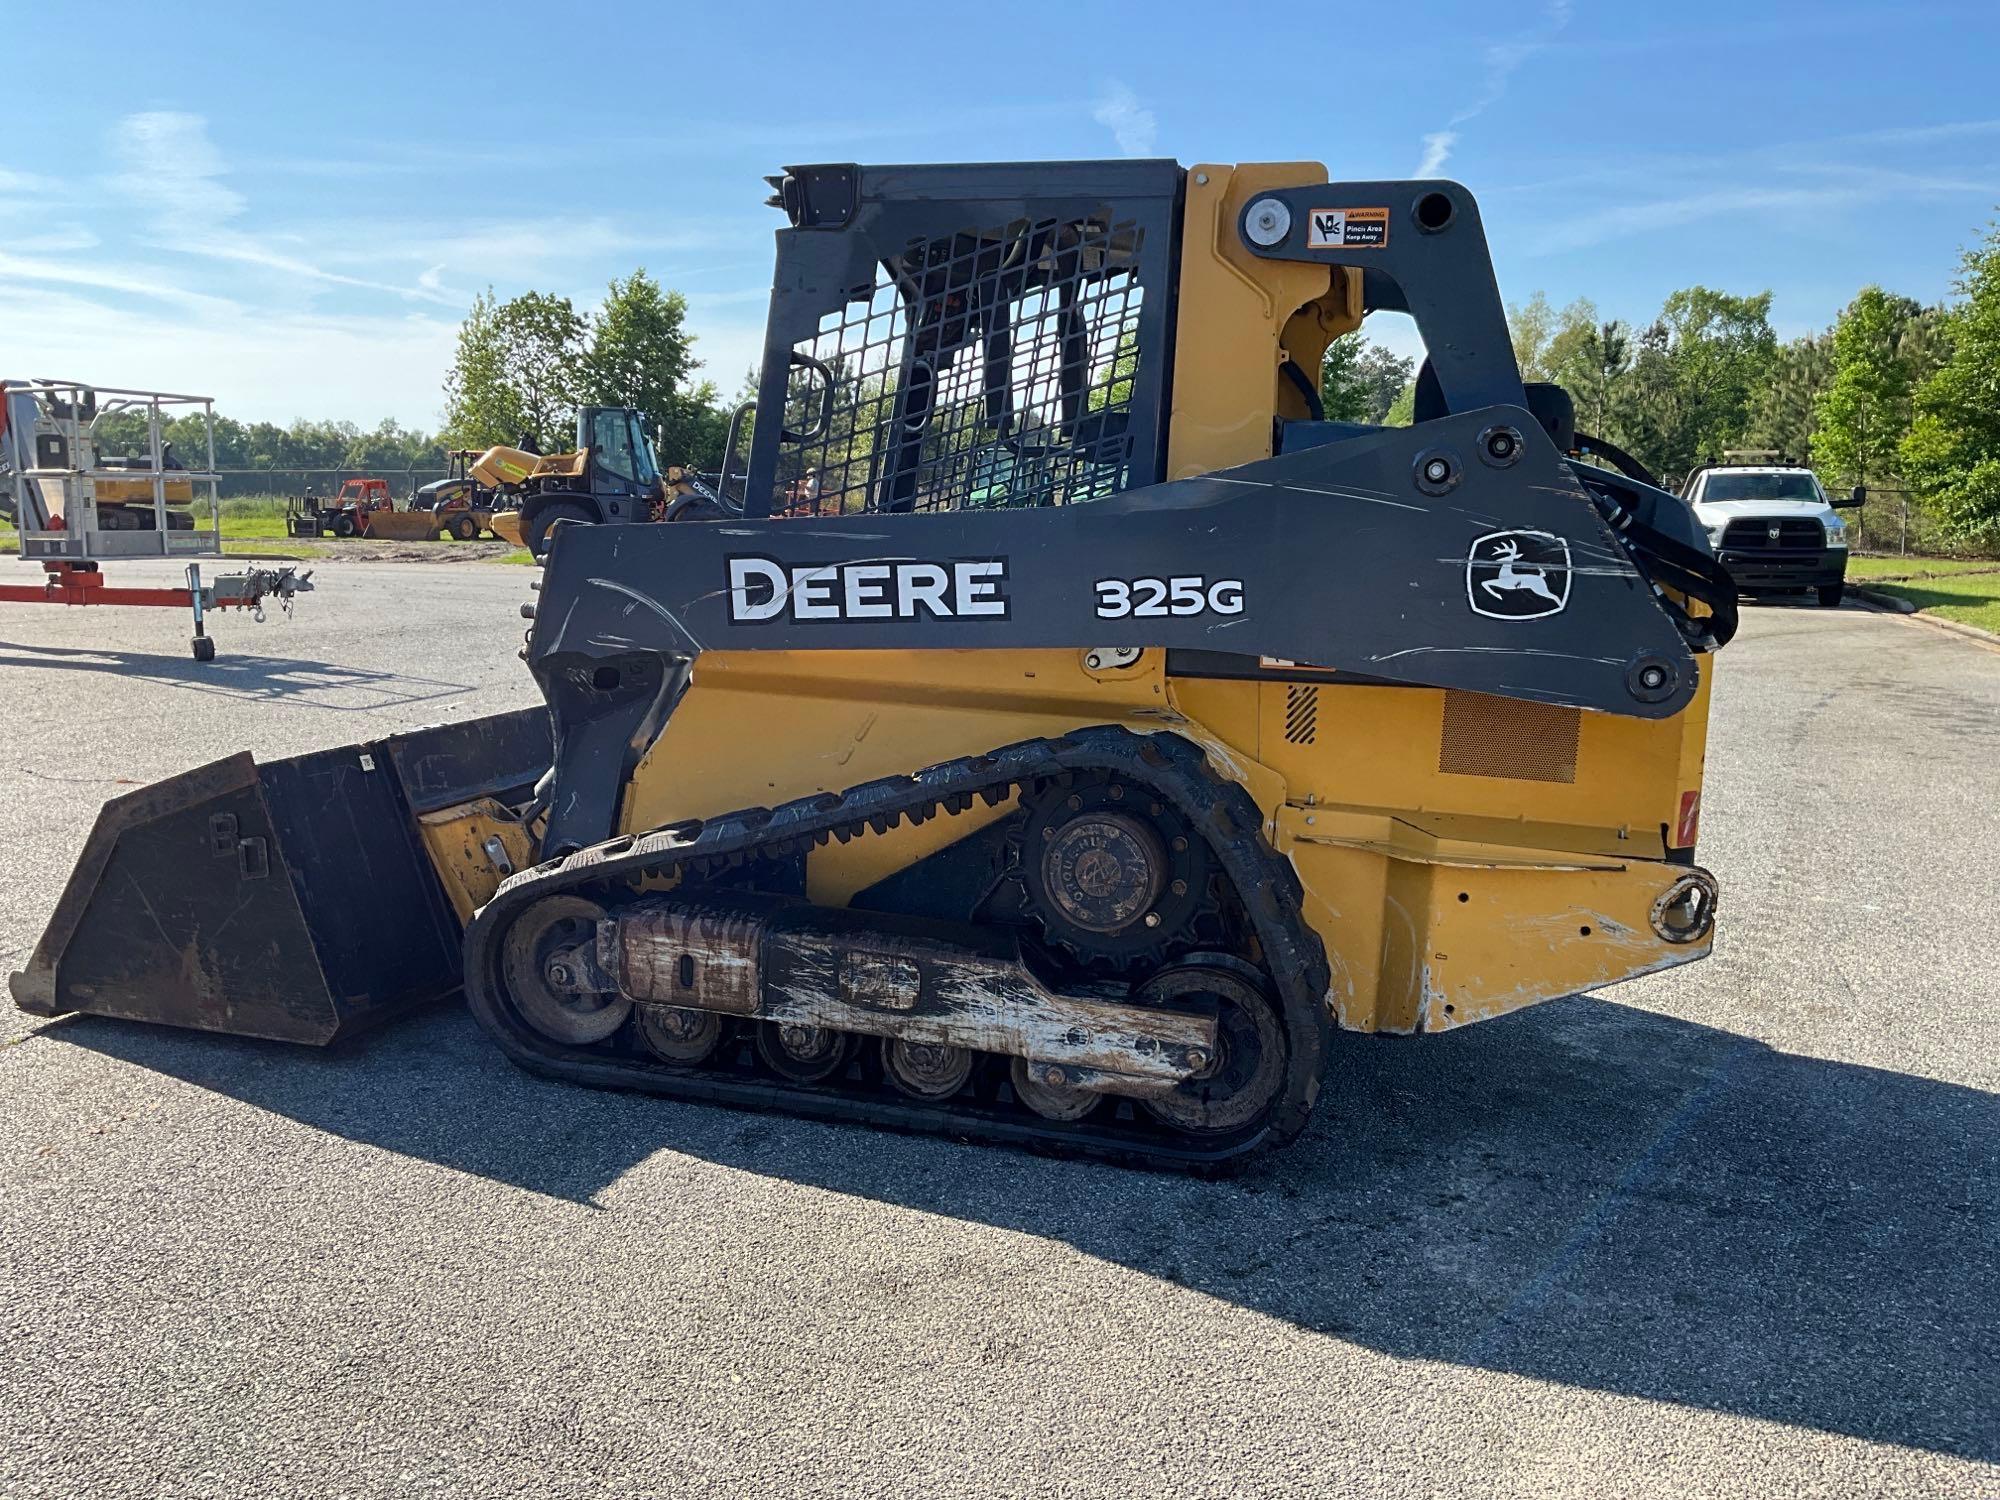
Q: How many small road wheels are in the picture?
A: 4